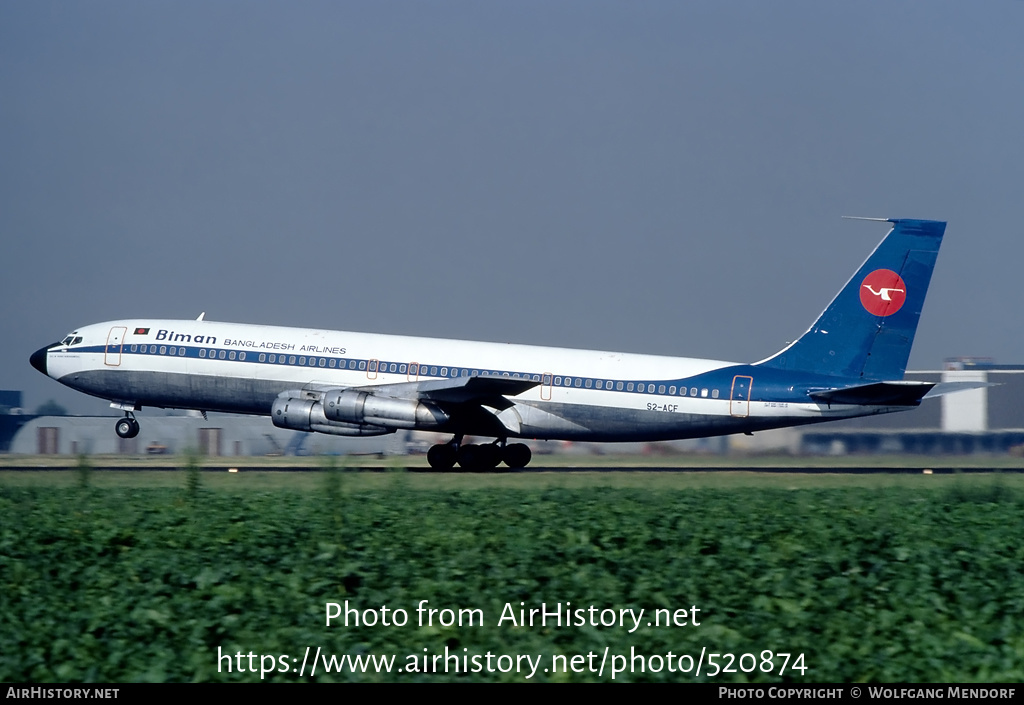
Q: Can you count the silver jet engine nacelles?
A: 2